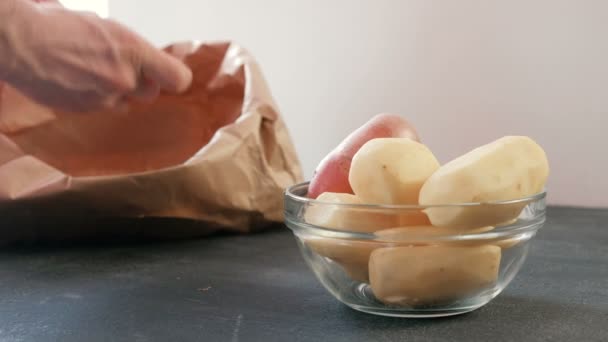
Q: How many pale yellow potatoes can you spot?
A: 4